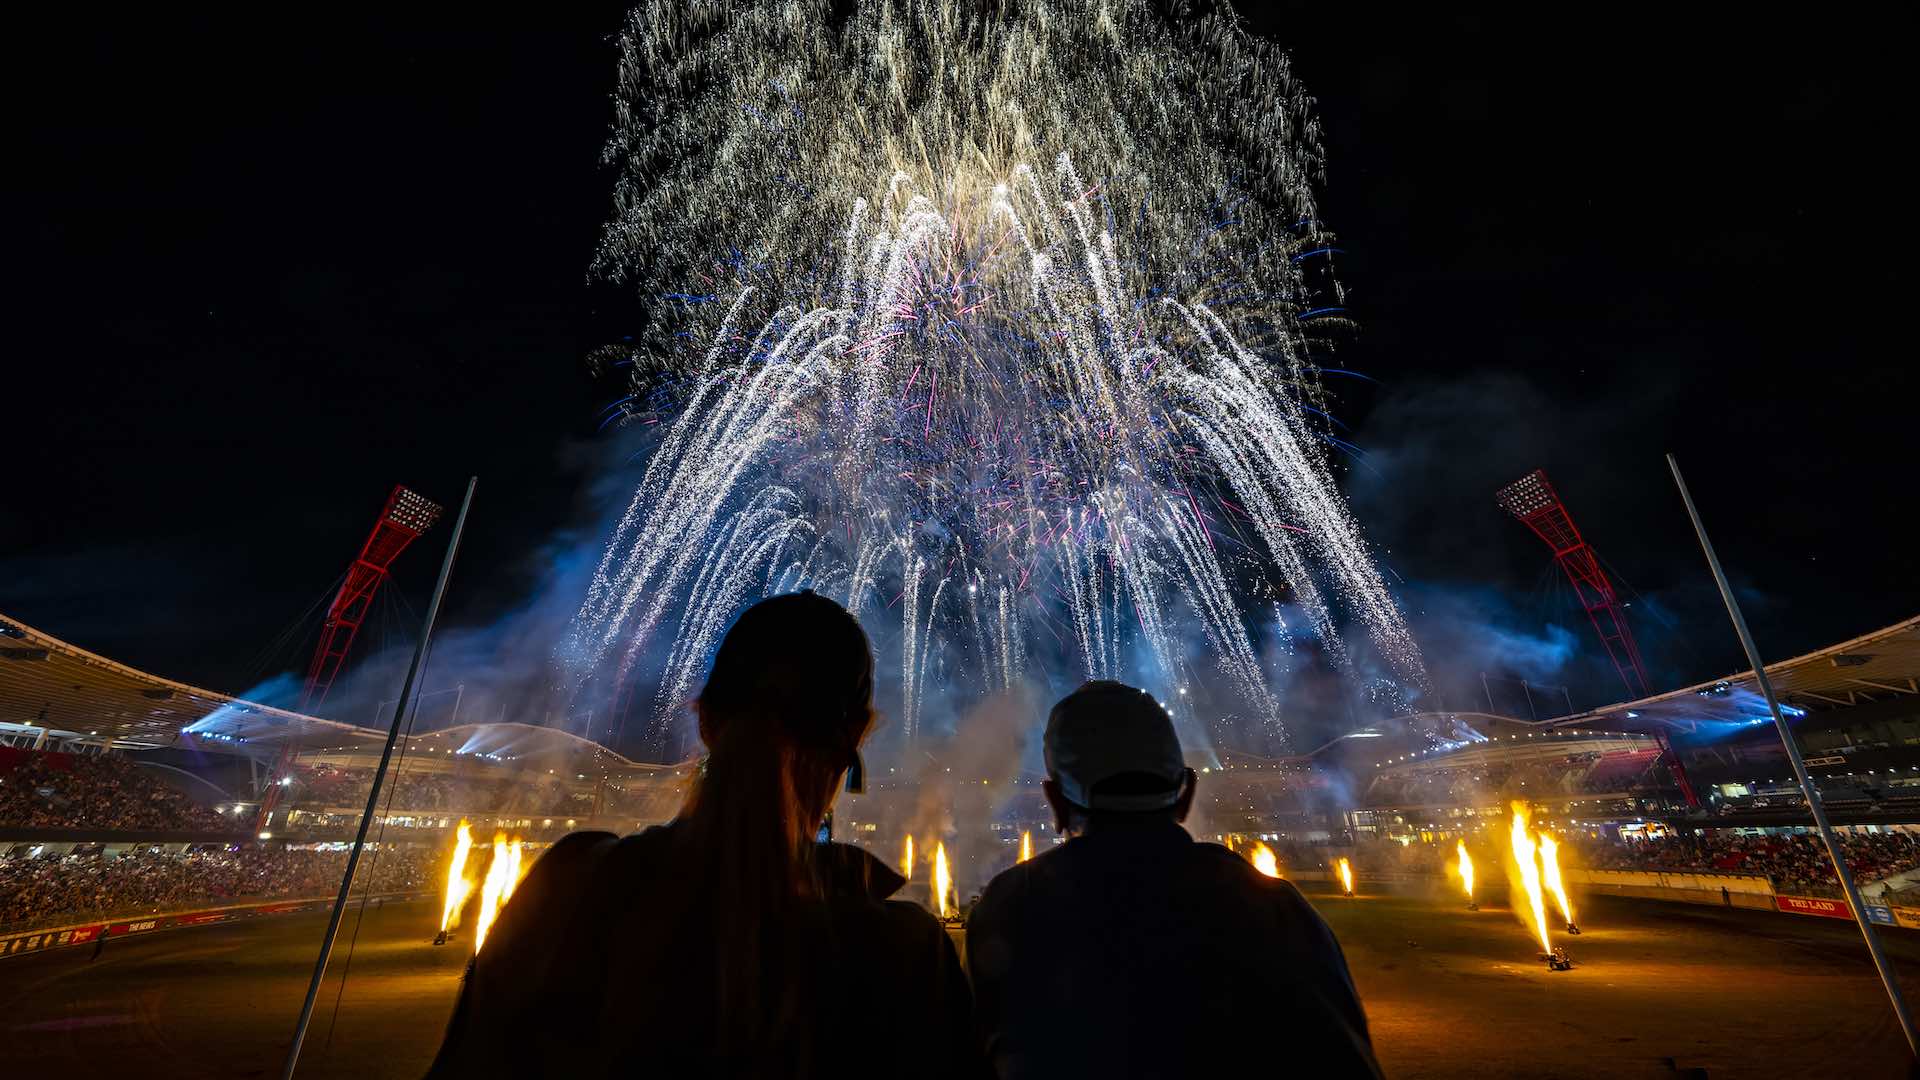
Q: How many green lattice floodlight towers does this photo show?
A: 0